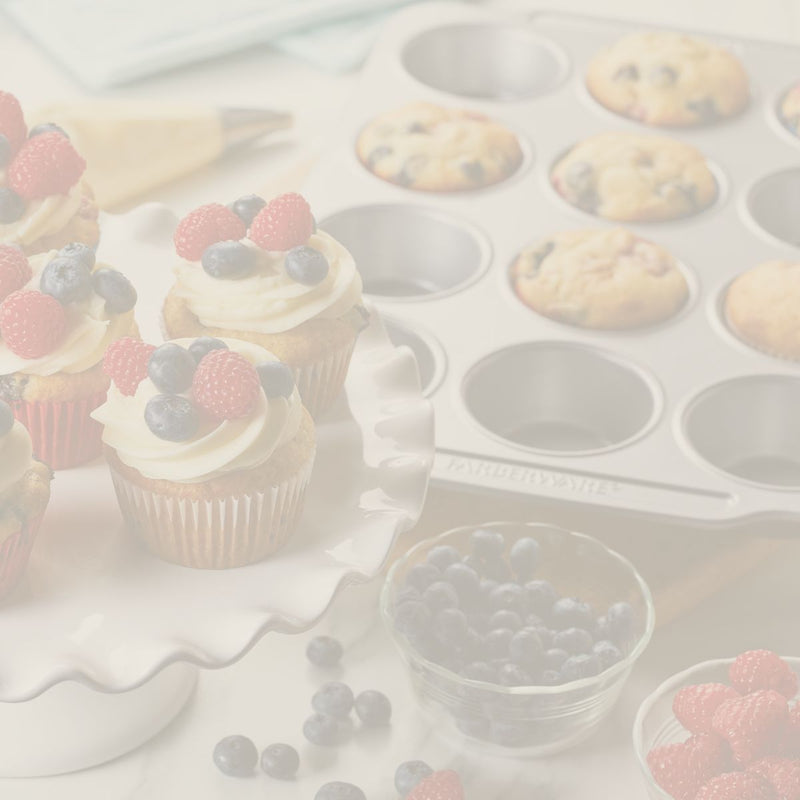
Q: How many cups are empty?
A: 6